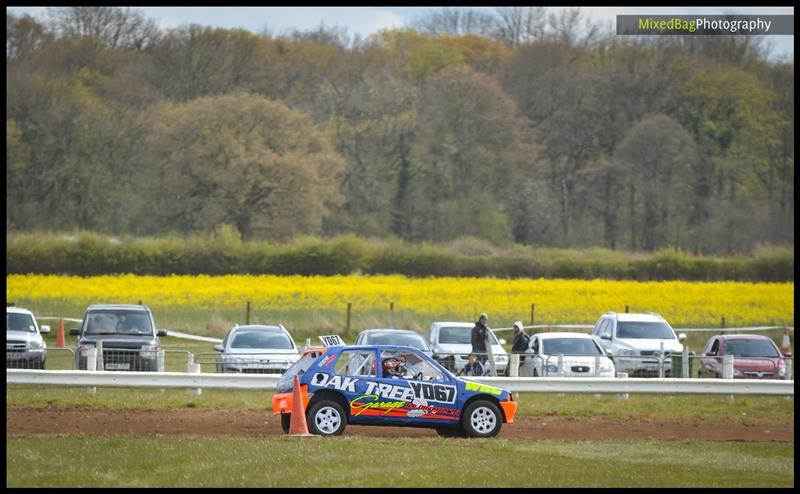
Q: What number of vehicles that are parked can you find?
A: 8